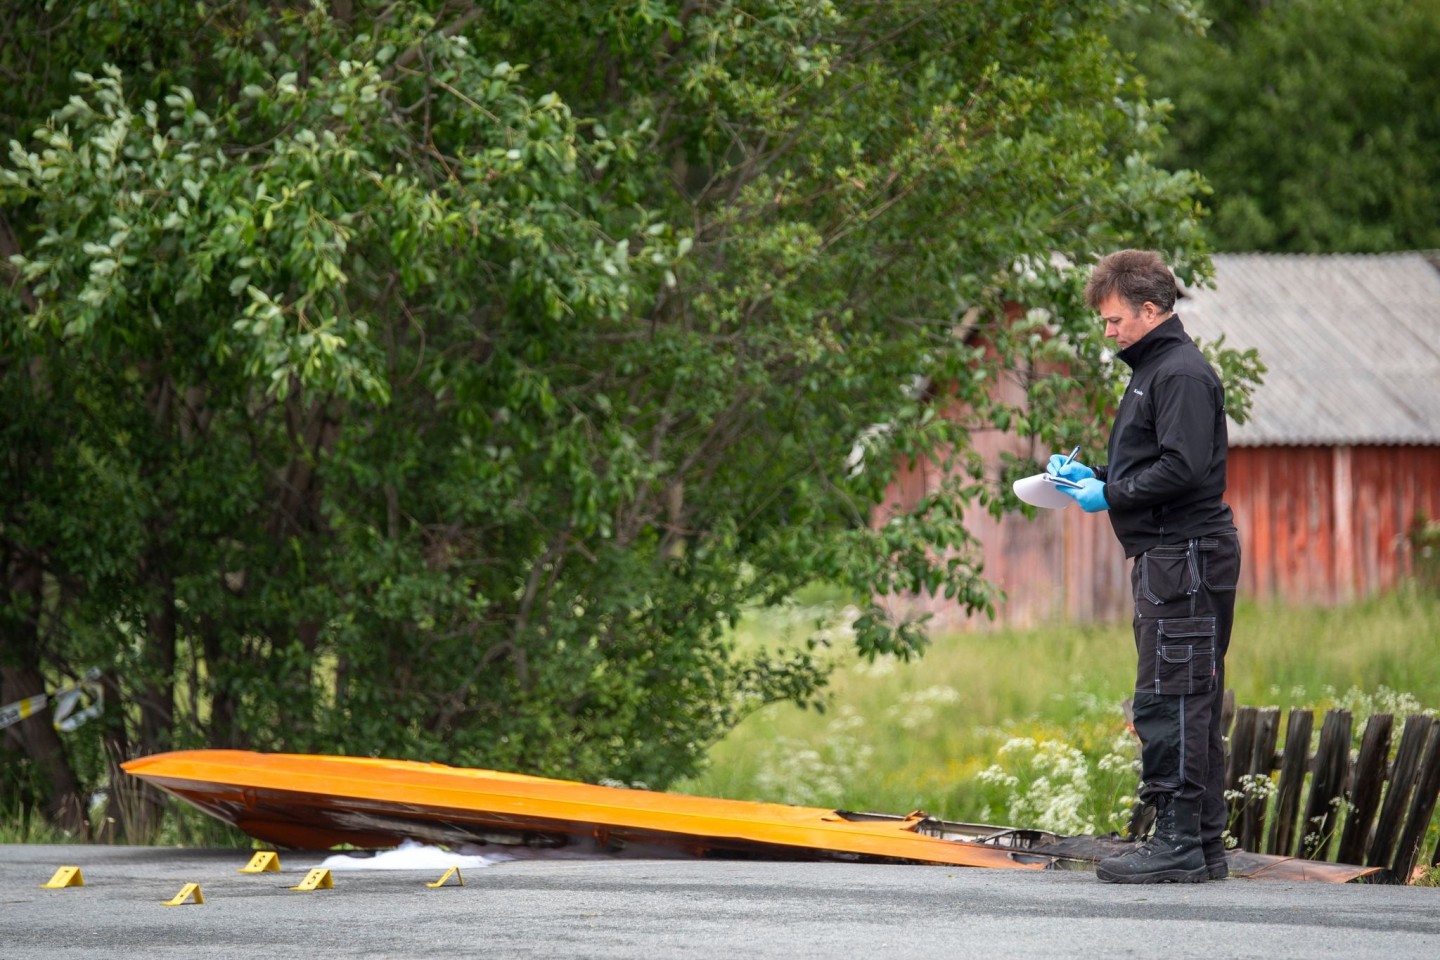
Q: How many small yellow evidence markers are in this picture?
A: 5